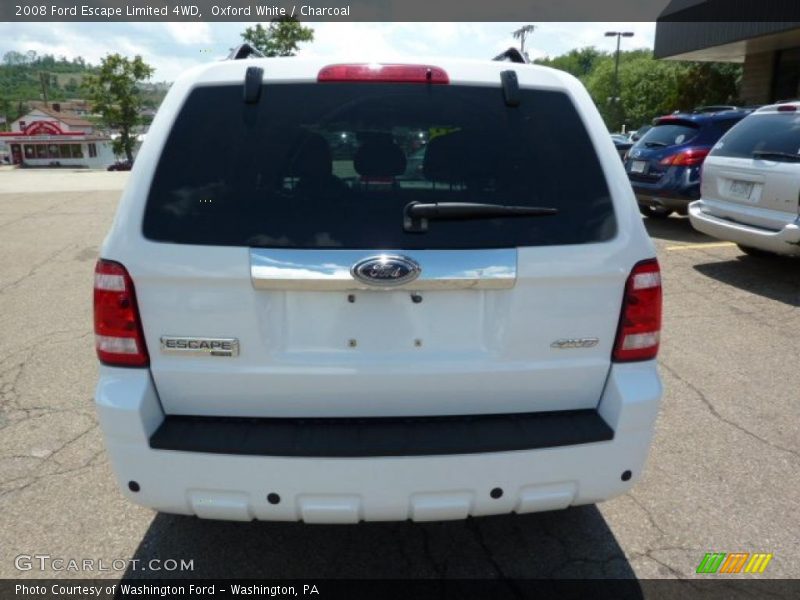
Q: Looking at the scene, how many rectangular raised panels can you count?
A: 4